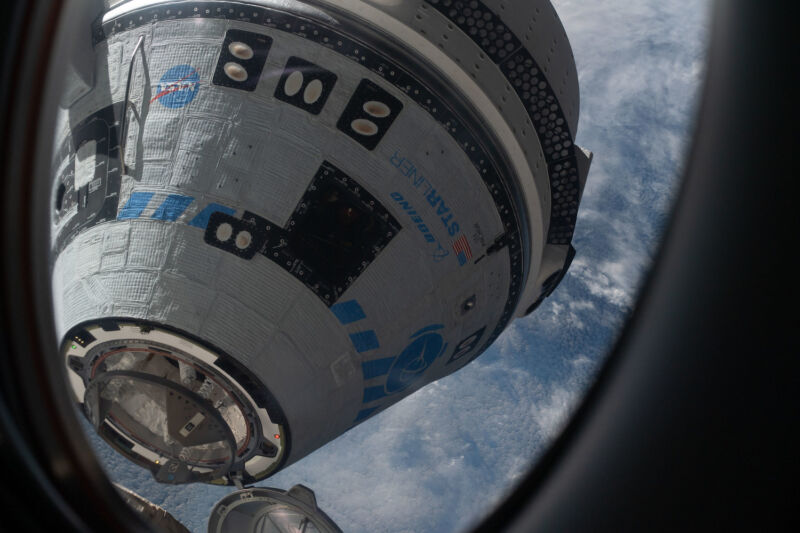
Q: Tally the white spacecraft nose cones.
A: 1